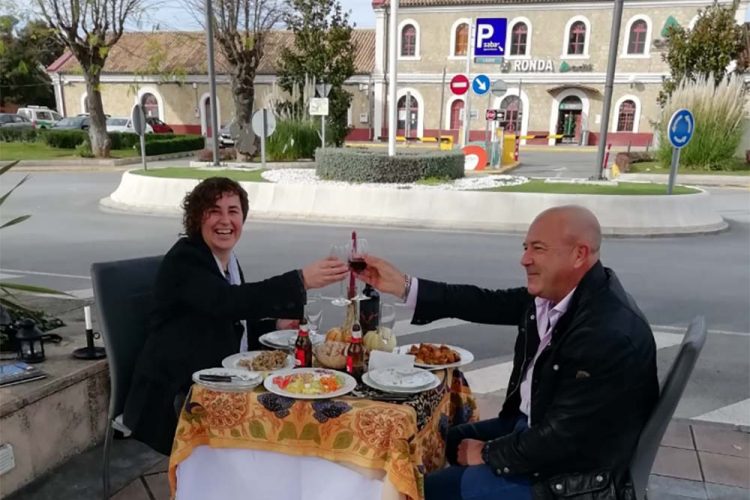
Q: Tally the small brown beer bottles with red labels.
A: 2